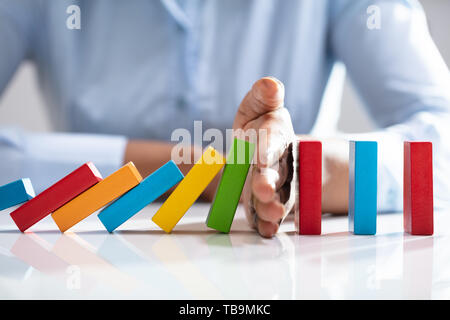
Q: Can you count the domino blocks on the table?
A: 9